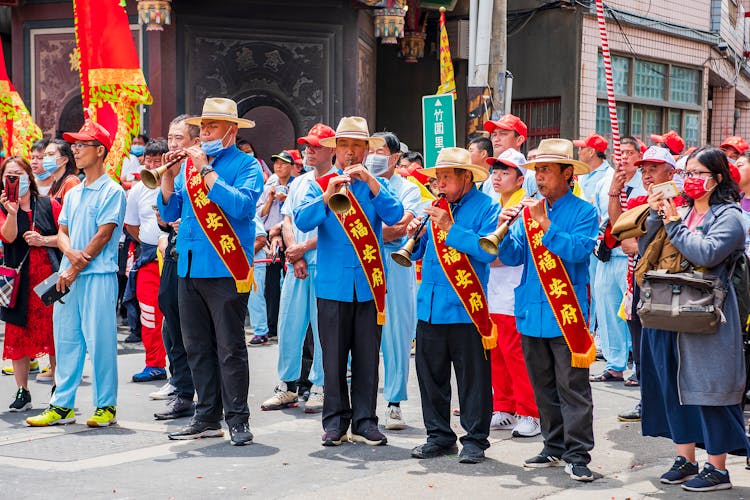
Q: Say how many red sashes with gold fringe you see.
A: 4